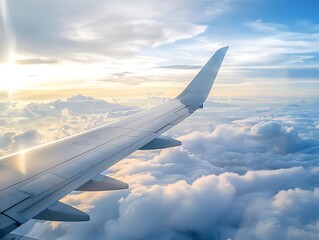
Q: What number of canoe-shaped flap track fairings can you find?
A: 3